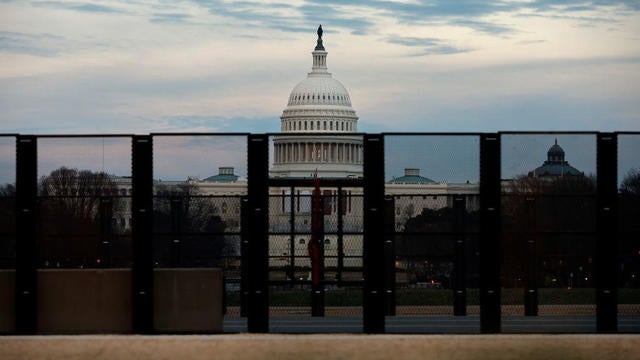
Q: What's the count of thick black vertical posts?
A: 6